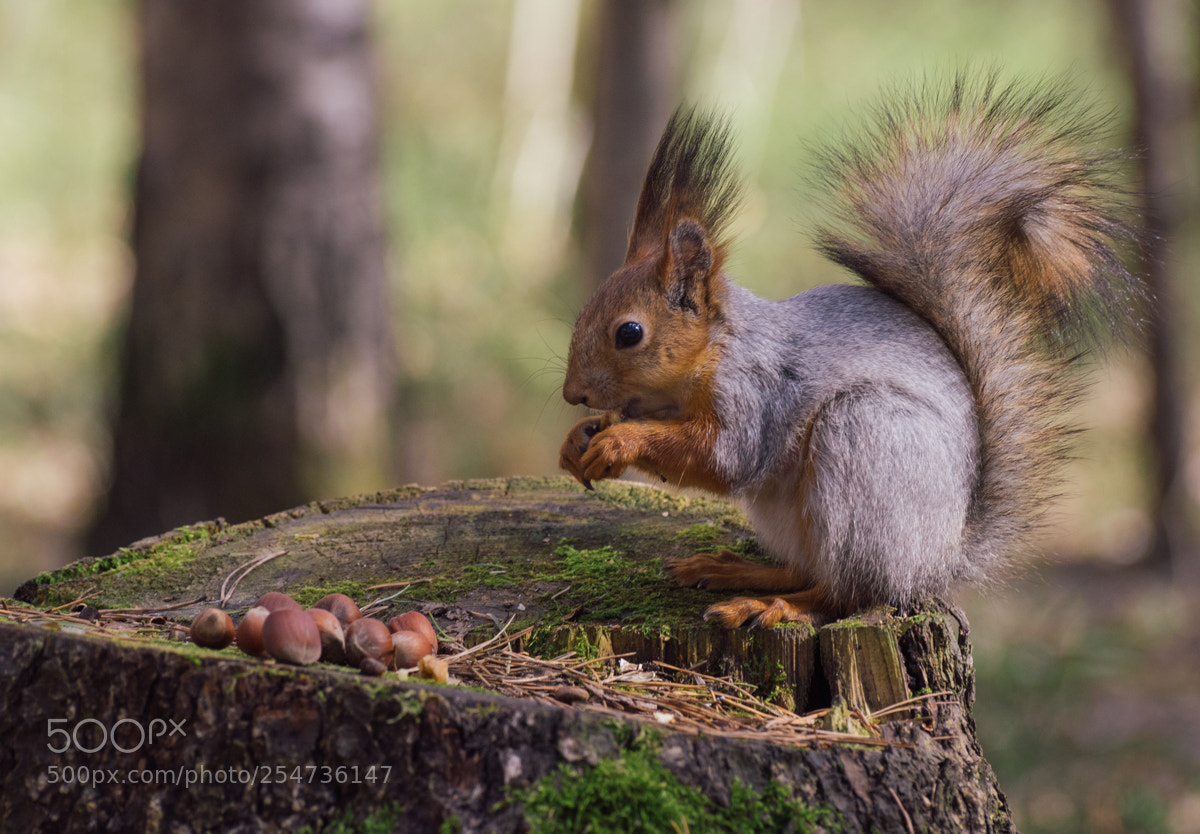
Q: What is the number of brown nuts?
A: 9